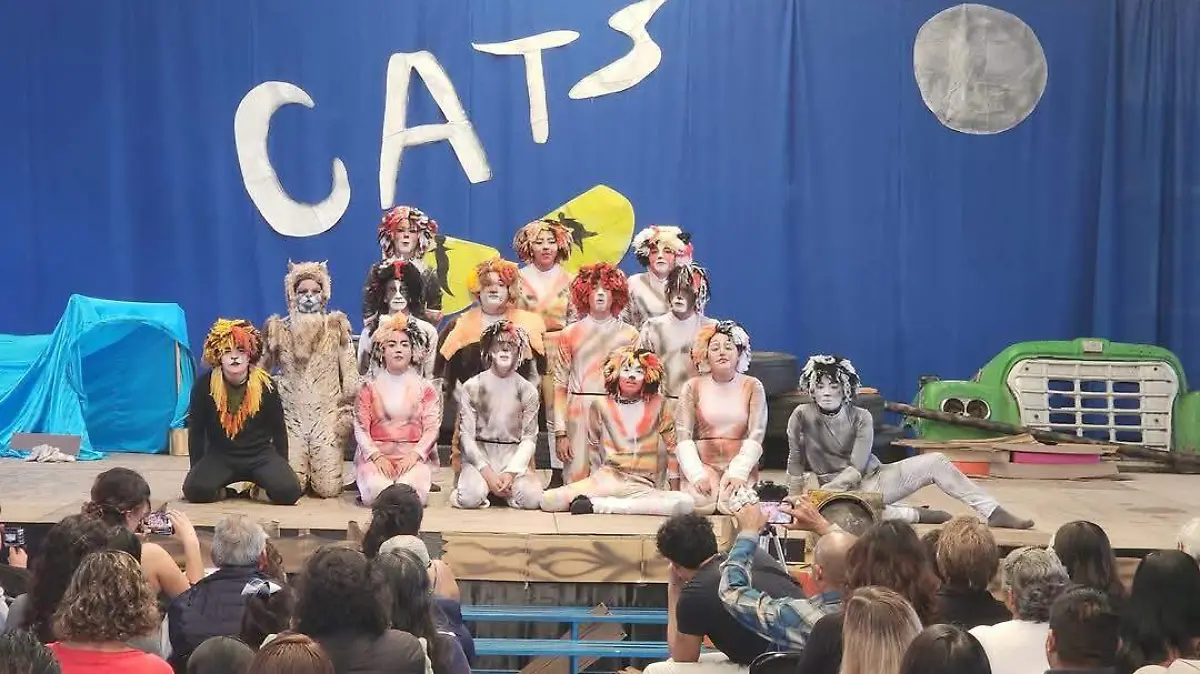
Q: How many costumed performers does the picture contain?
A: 14